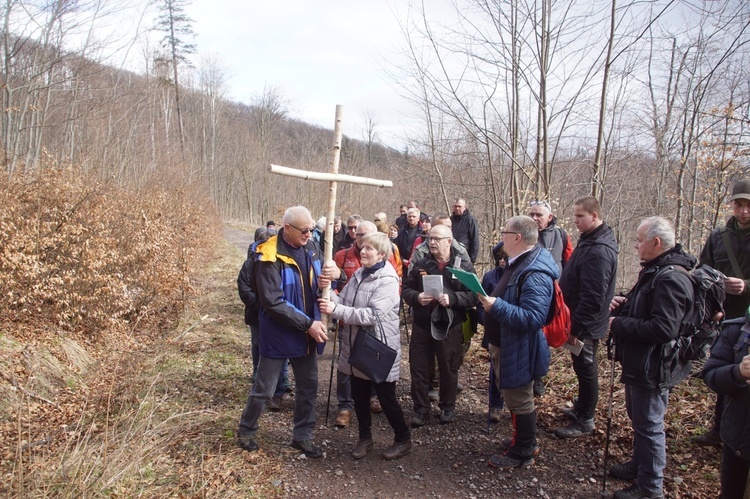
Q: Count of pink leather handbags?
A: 0